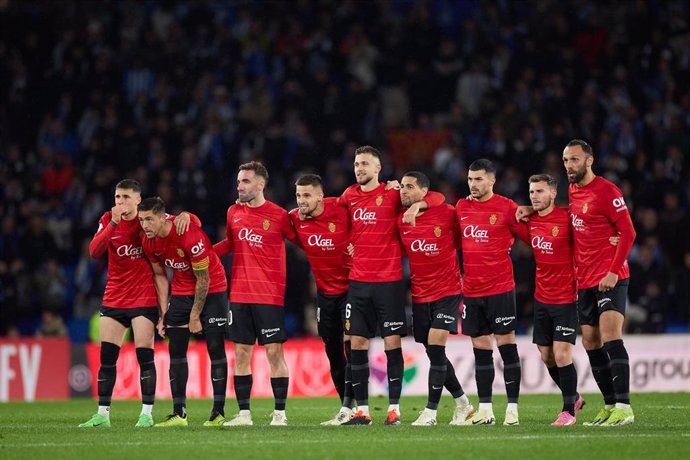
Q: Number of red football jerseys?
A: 9